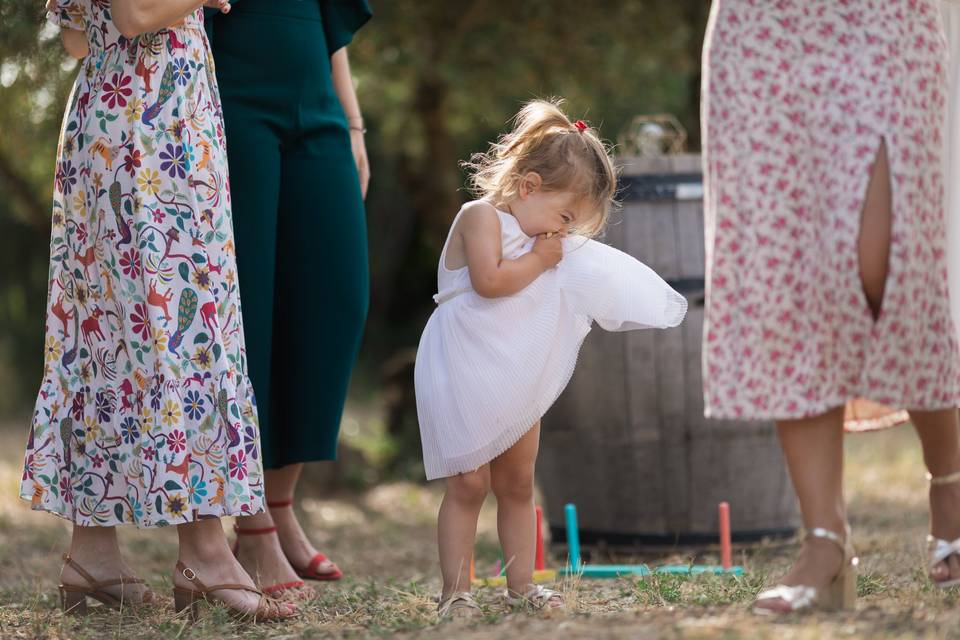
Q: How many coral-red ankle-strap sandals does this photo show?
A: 2